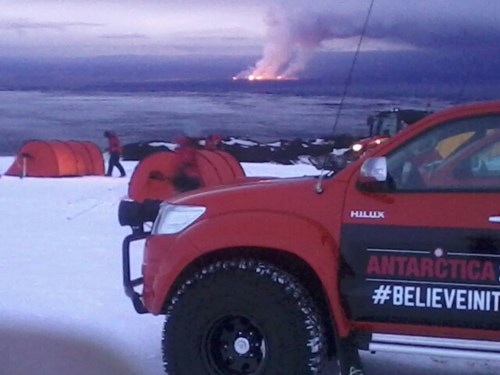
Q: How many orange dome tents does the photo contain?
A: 2